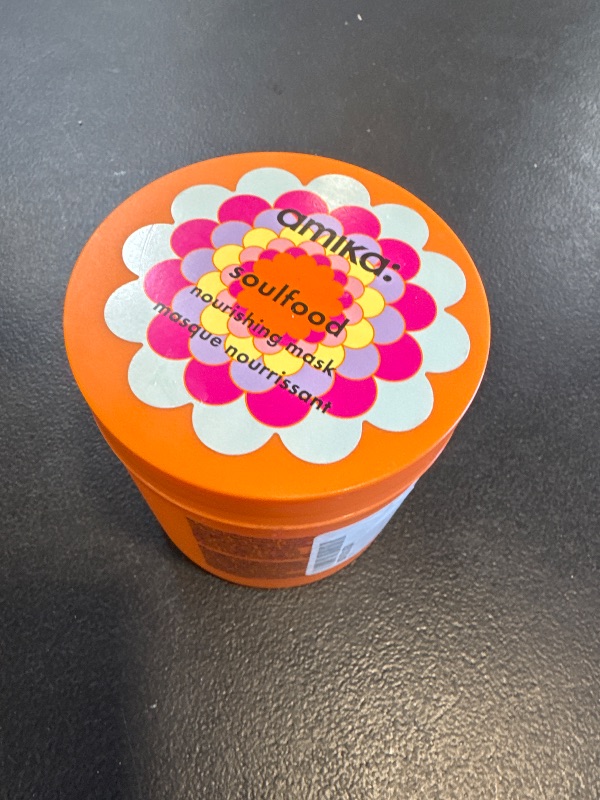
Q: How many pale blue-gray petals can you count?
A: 12